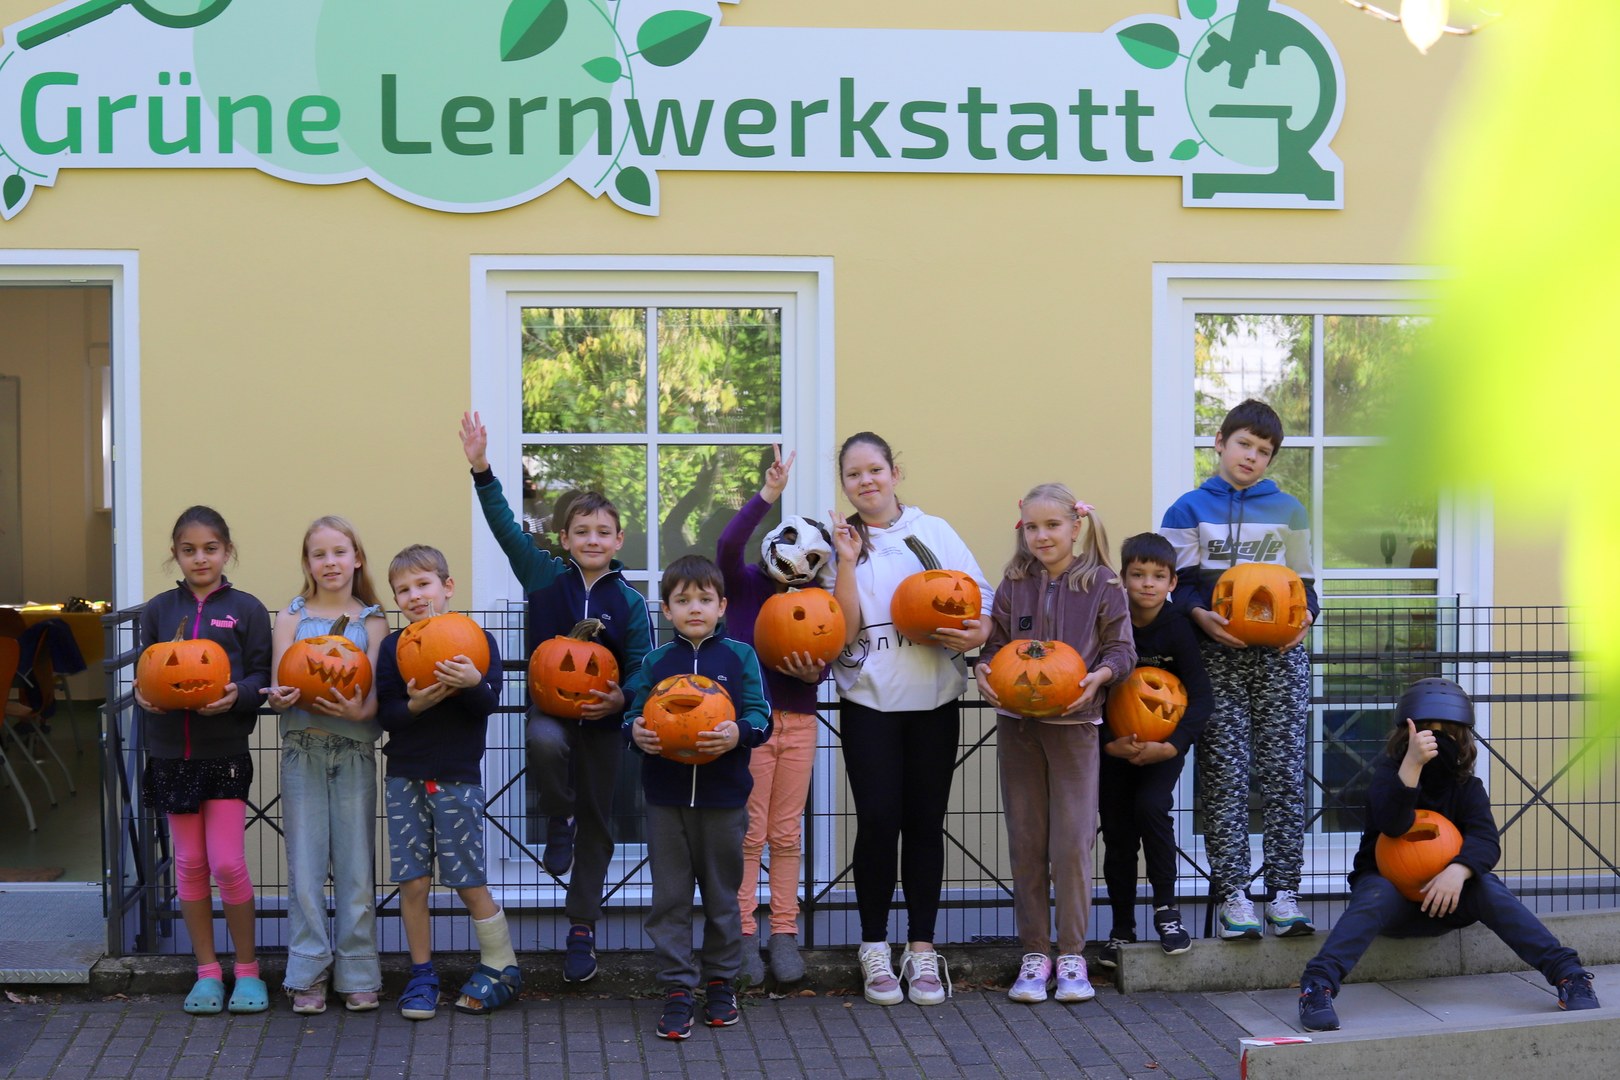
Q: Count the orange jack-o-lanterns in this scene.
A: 11